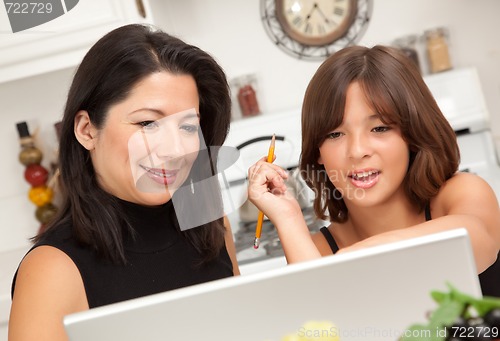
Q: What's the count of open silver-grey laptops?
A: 1